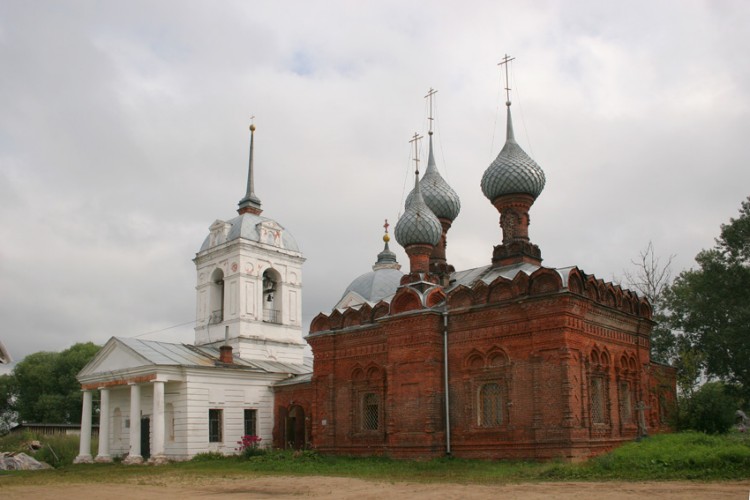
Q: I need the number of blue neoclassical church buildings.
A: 0